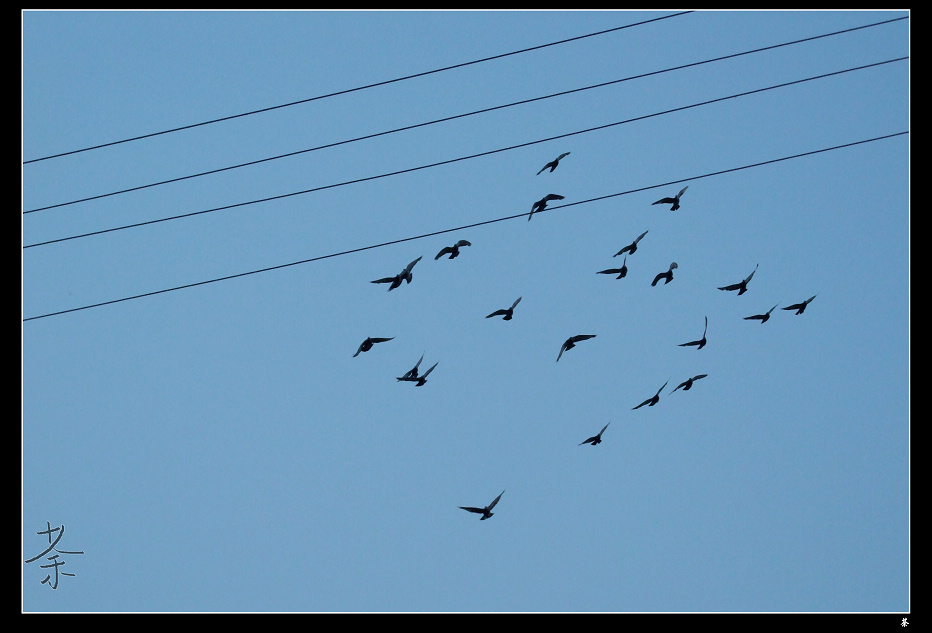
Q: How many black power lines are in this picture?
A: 4